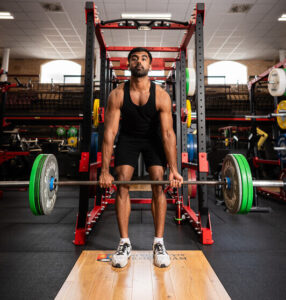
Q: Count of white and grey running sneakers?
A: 2